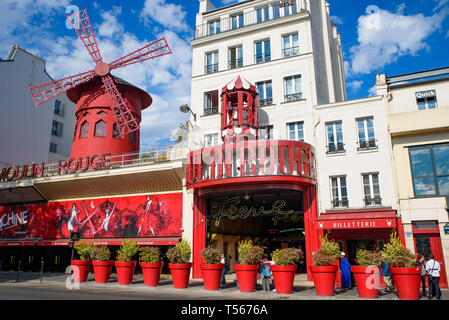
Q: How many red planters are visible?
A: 11